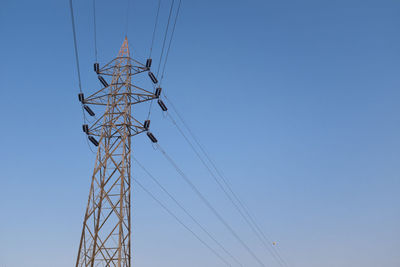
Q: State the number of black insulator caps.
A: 12